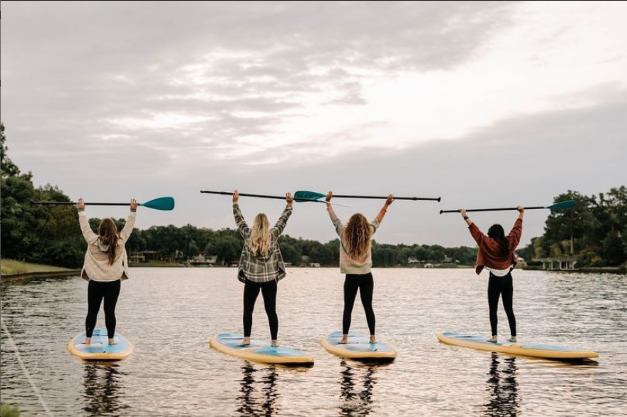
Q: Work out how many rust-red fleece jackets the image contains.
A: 1